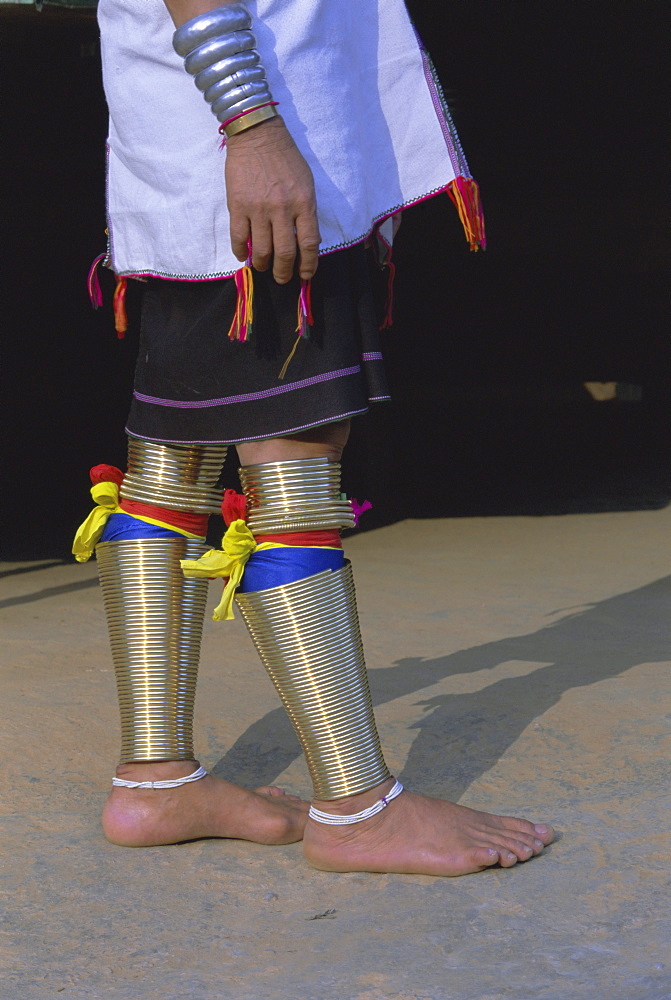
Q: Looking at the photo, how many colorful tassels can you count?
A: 6